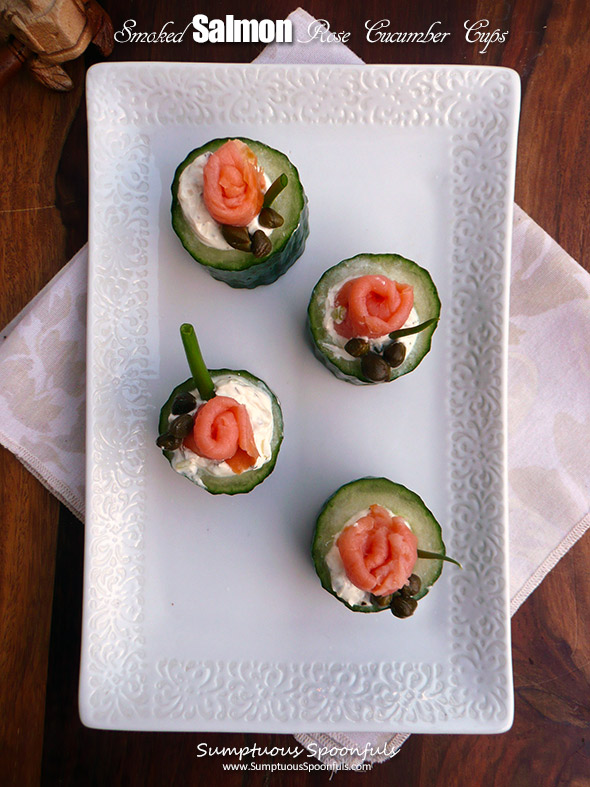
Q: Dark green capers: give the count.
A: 12